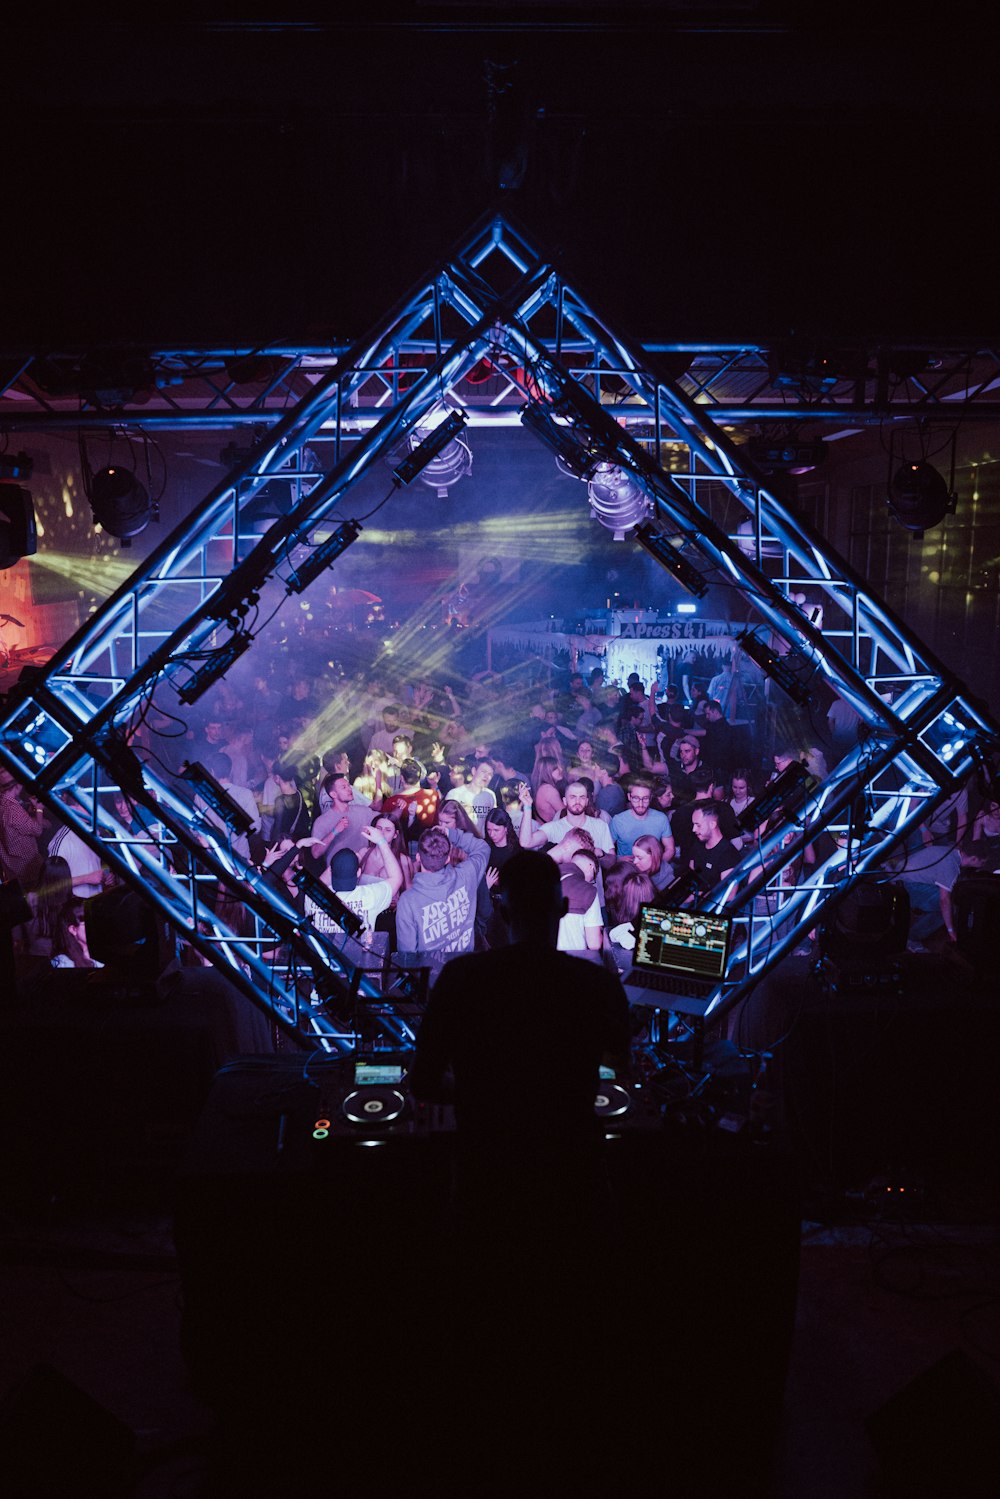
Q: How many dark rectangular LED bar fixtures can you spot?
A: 10